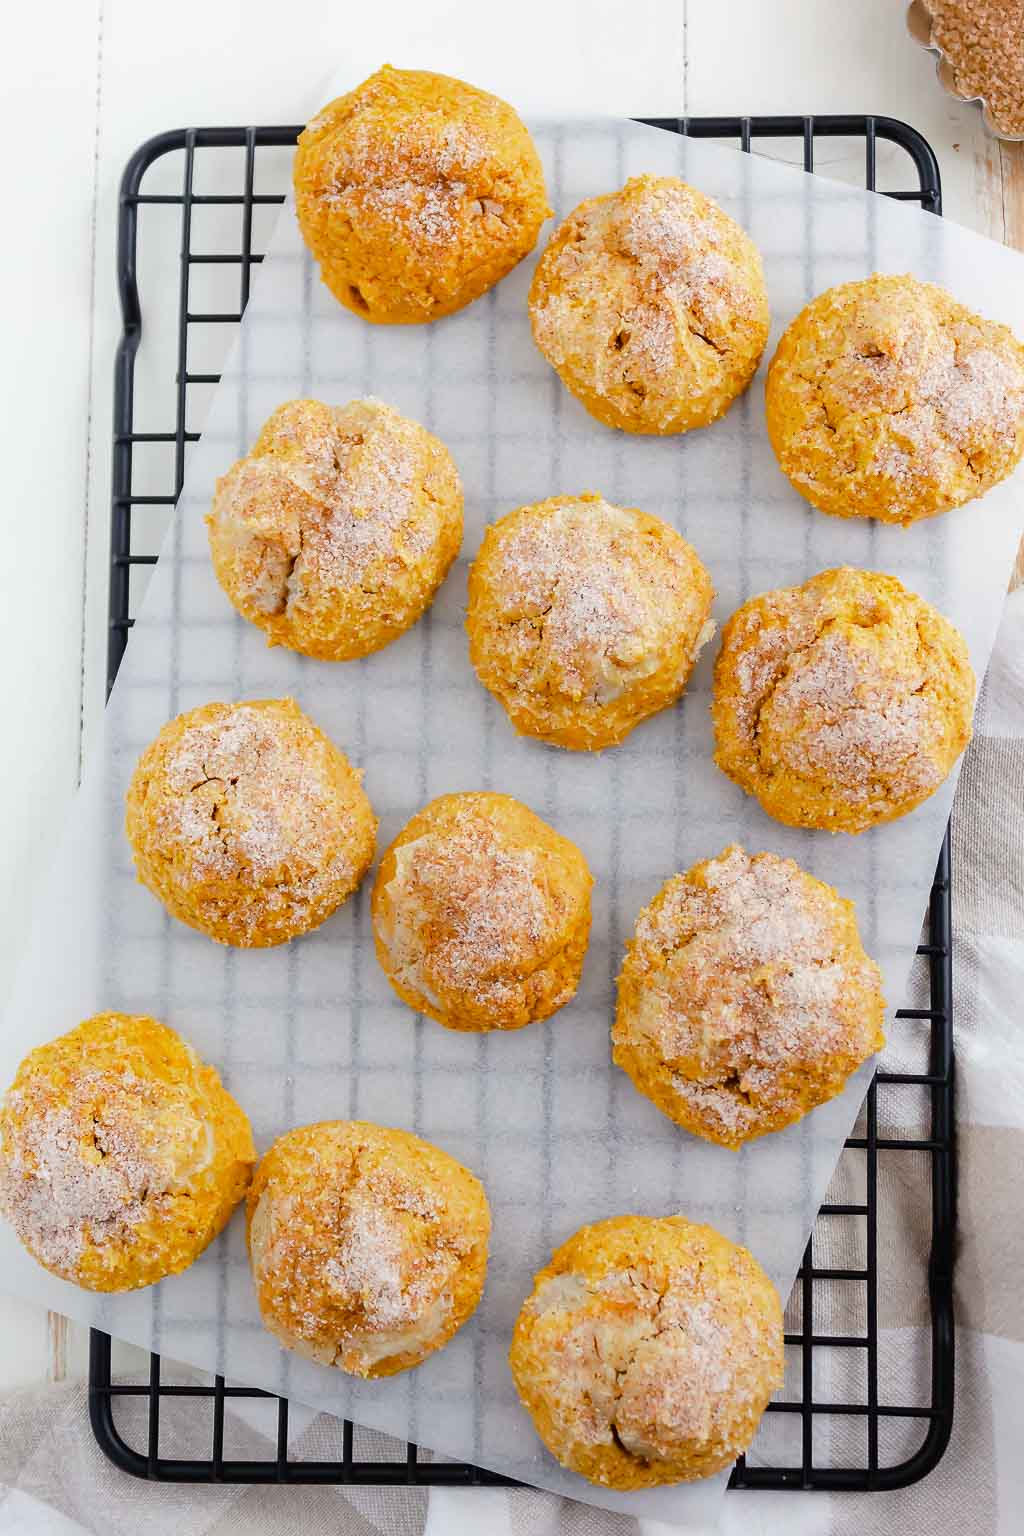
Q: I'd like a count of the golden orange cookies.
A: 12